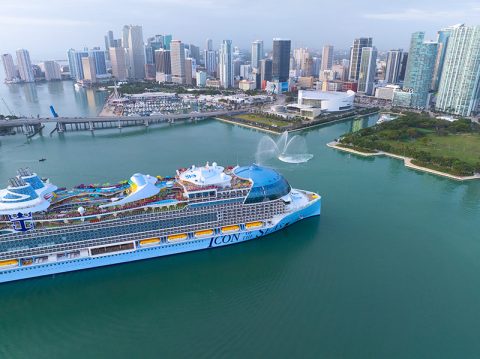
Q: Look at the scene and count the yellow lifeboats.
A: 6